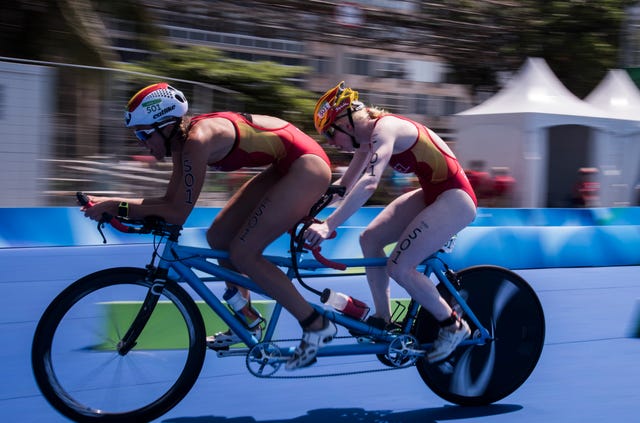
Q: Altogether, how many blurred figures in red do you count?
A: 3